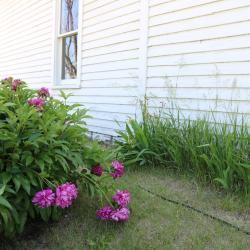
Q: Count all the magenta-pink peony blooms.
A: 11